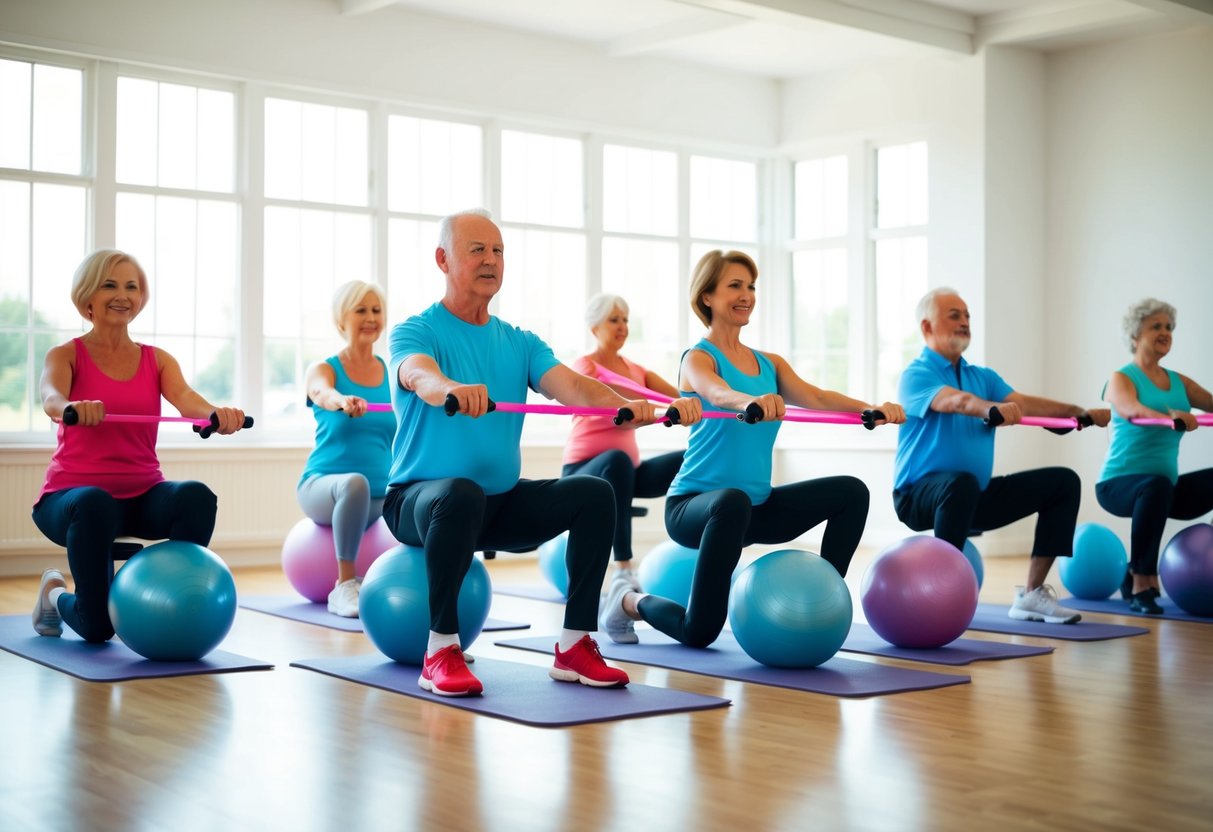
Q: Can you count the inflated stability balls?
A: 10